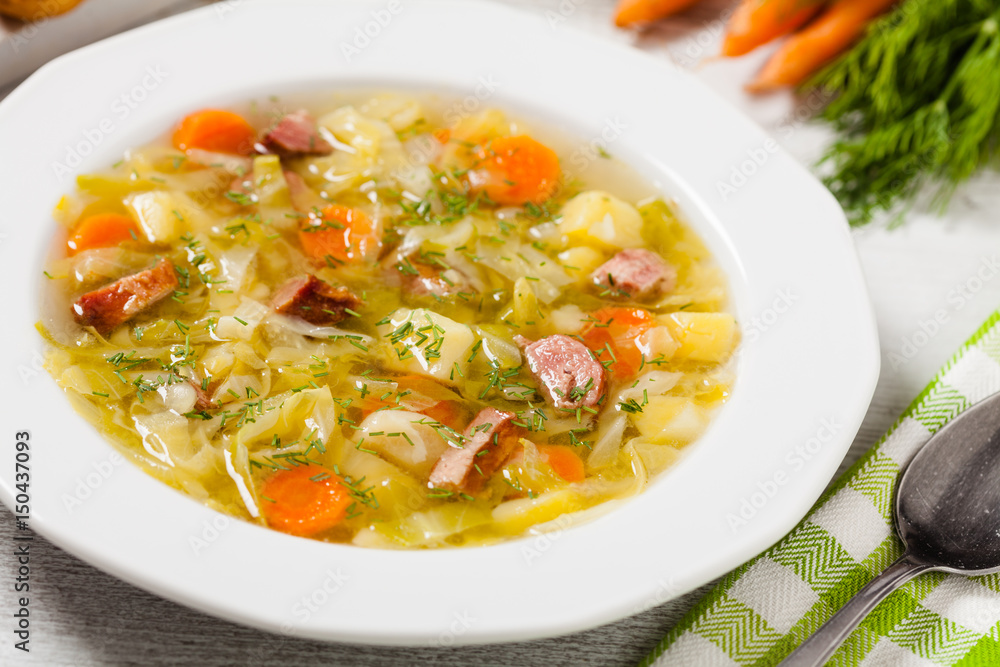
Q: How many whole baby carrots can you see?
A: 3